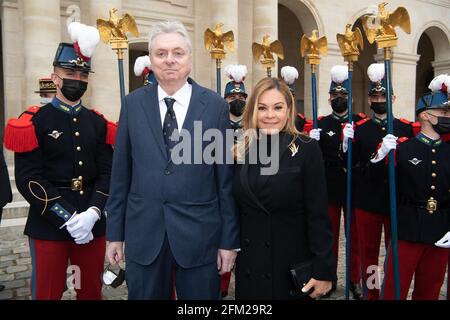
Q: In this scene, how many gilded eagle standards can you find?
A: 6